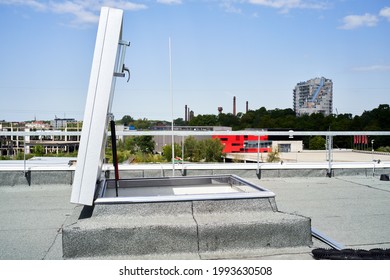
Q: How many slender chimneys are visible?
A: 4